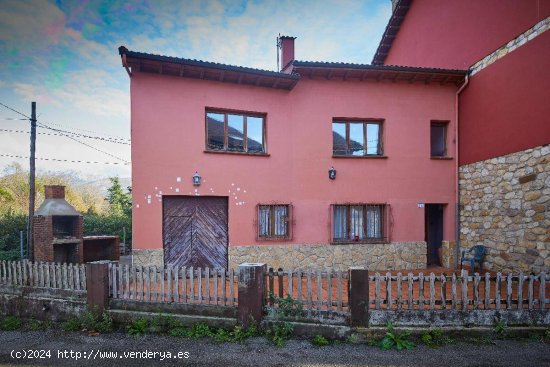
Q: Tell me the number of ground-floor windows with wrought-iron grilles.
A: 2